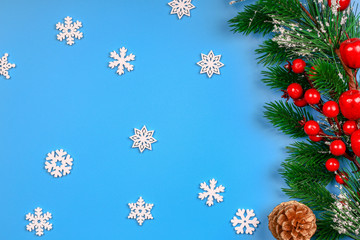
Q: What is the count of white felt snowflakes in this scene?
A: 11